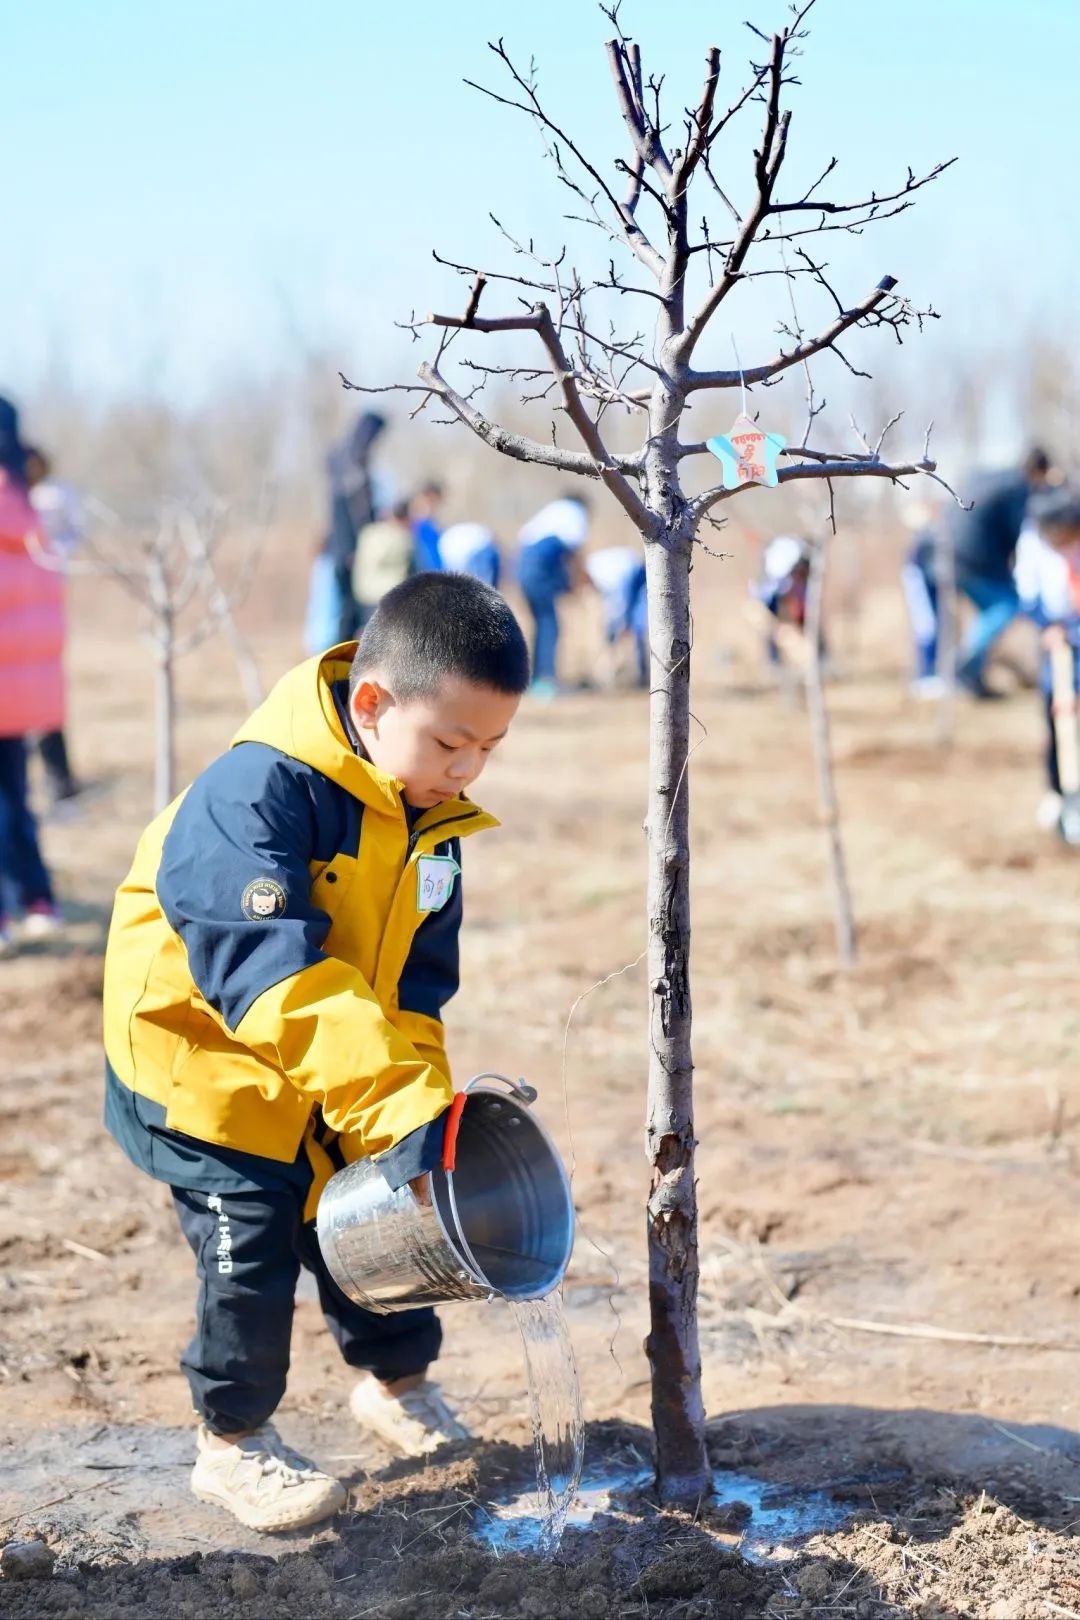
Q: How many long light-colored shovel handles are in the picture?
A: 1